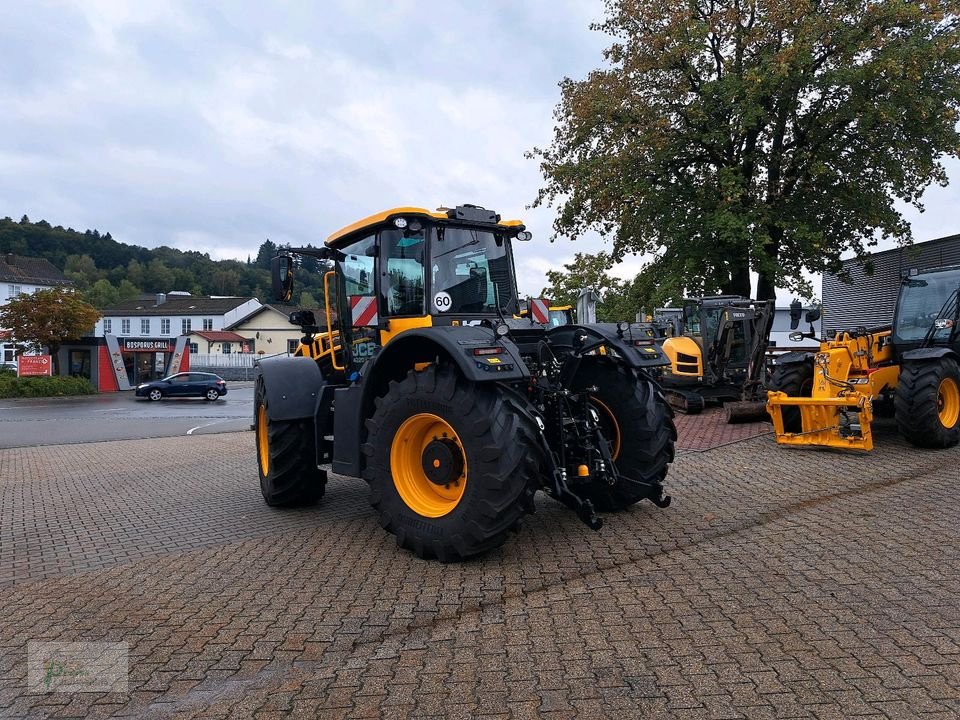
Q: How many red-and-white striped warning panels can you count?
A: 2